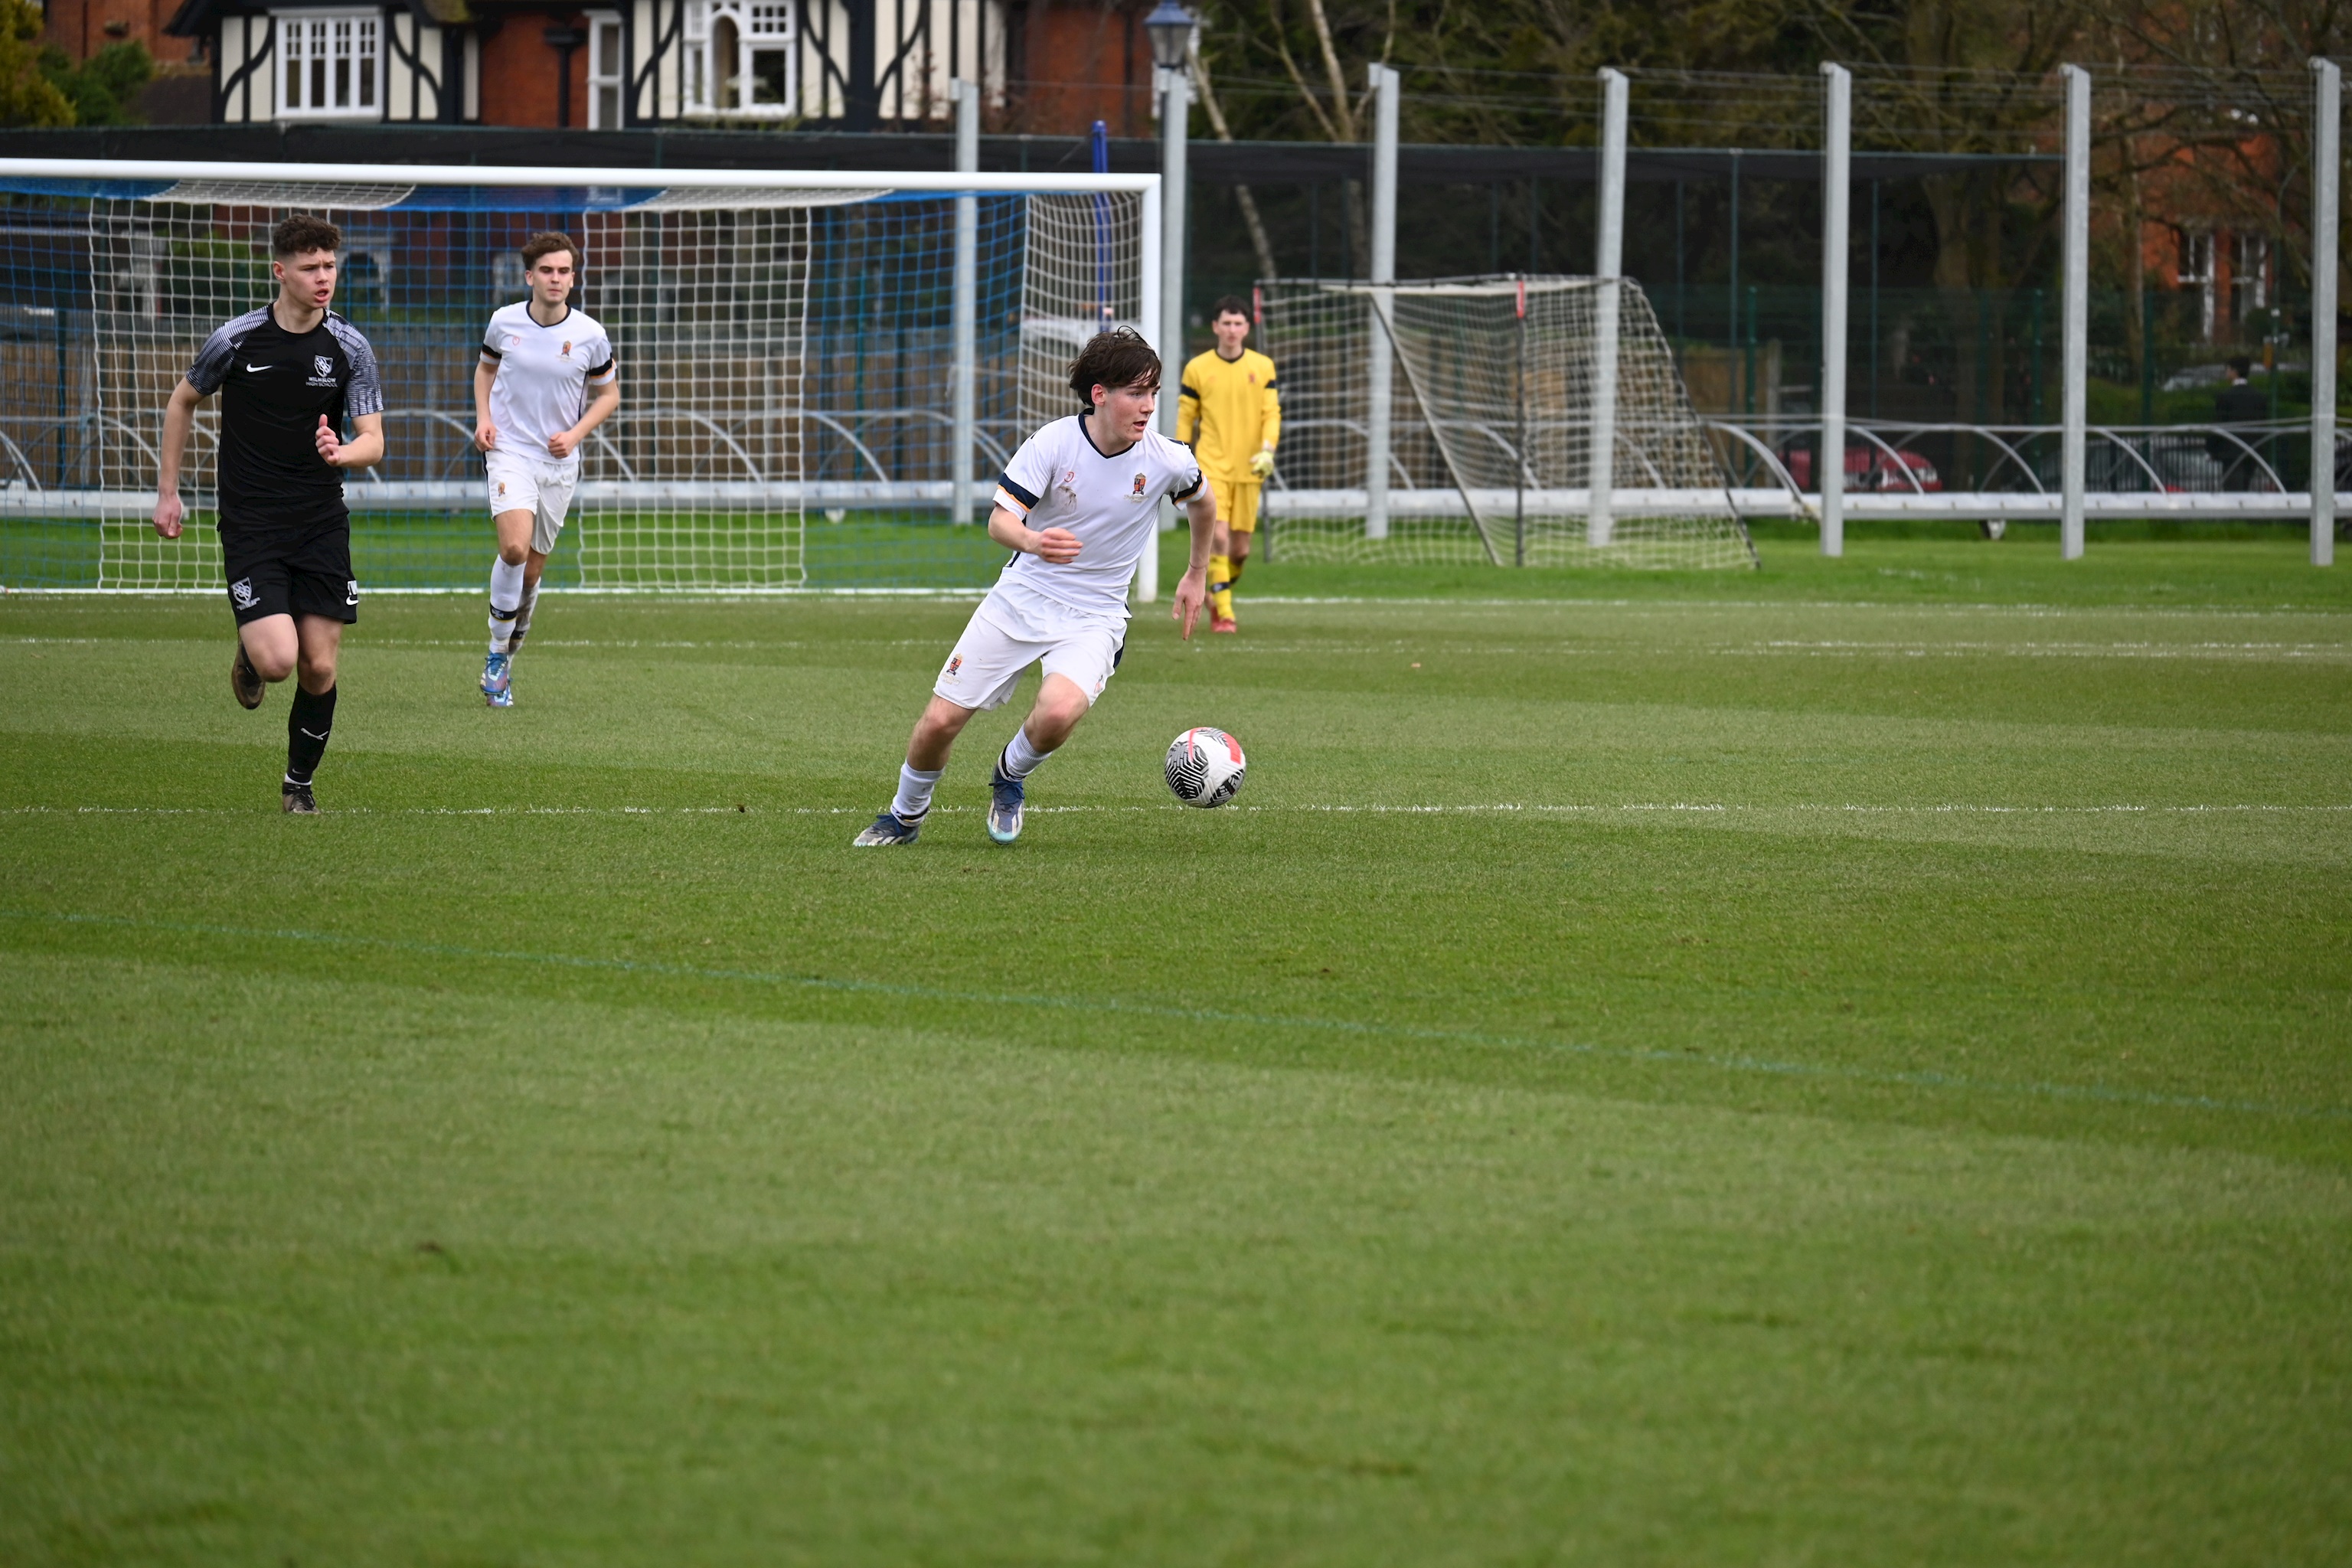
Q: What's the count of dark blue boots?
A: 2